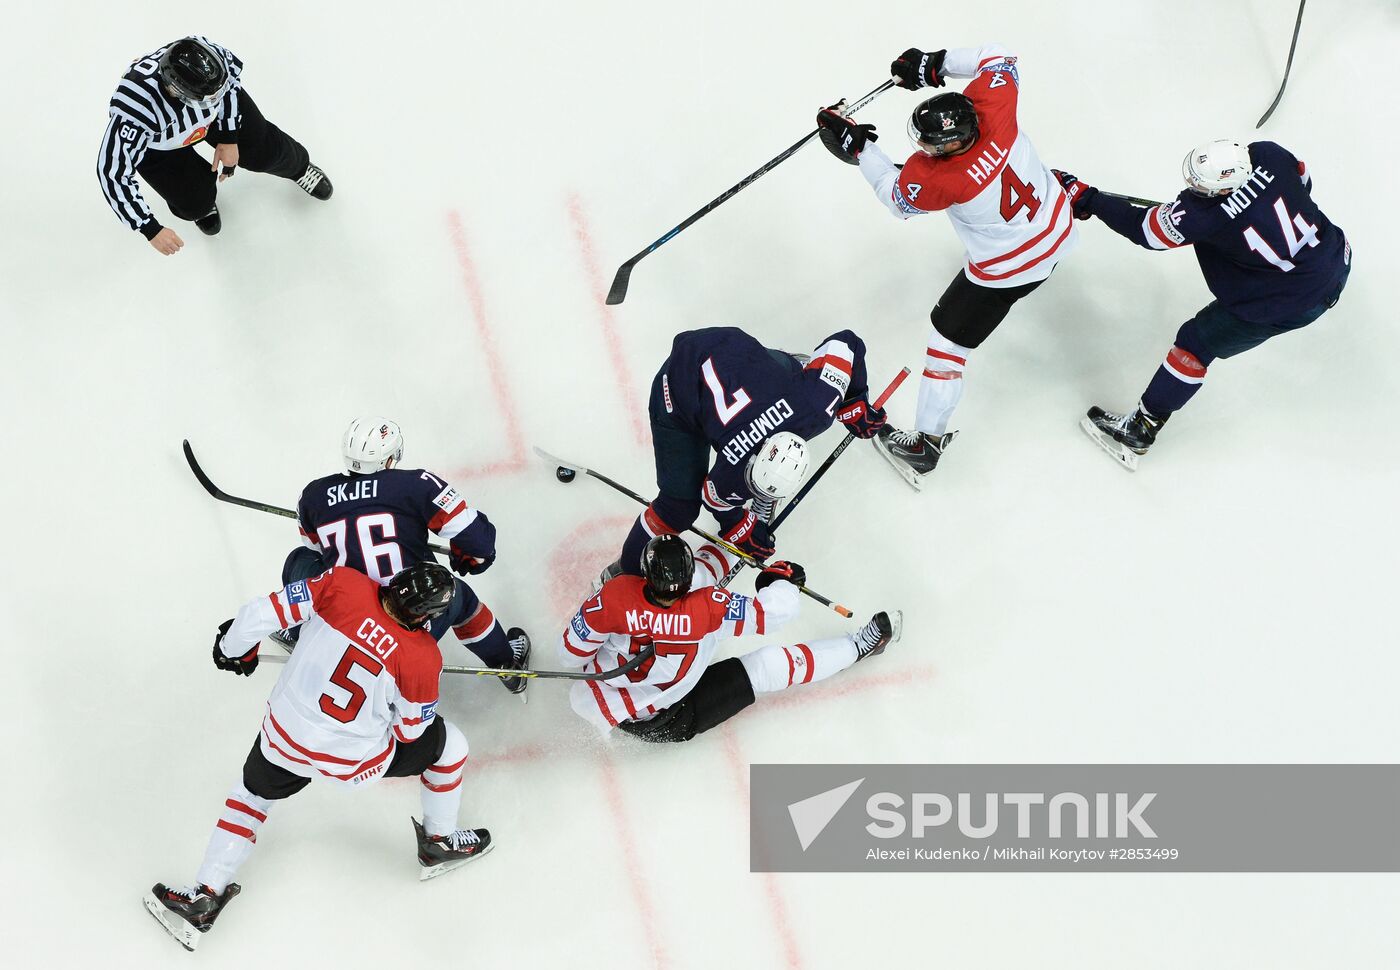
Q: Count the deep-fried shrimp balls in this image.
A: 0